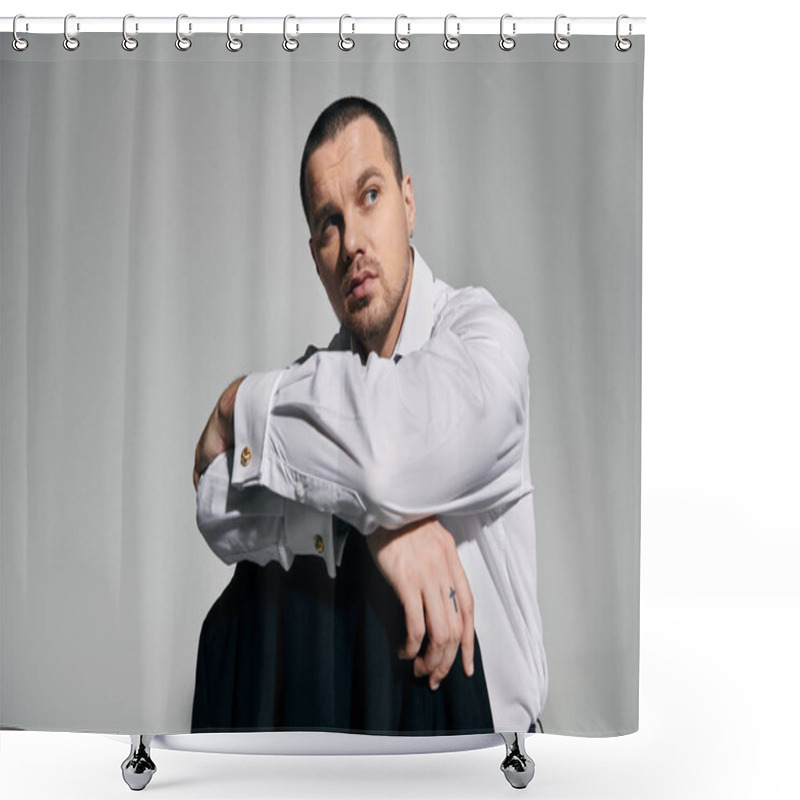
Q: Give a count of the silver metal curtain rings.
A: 12